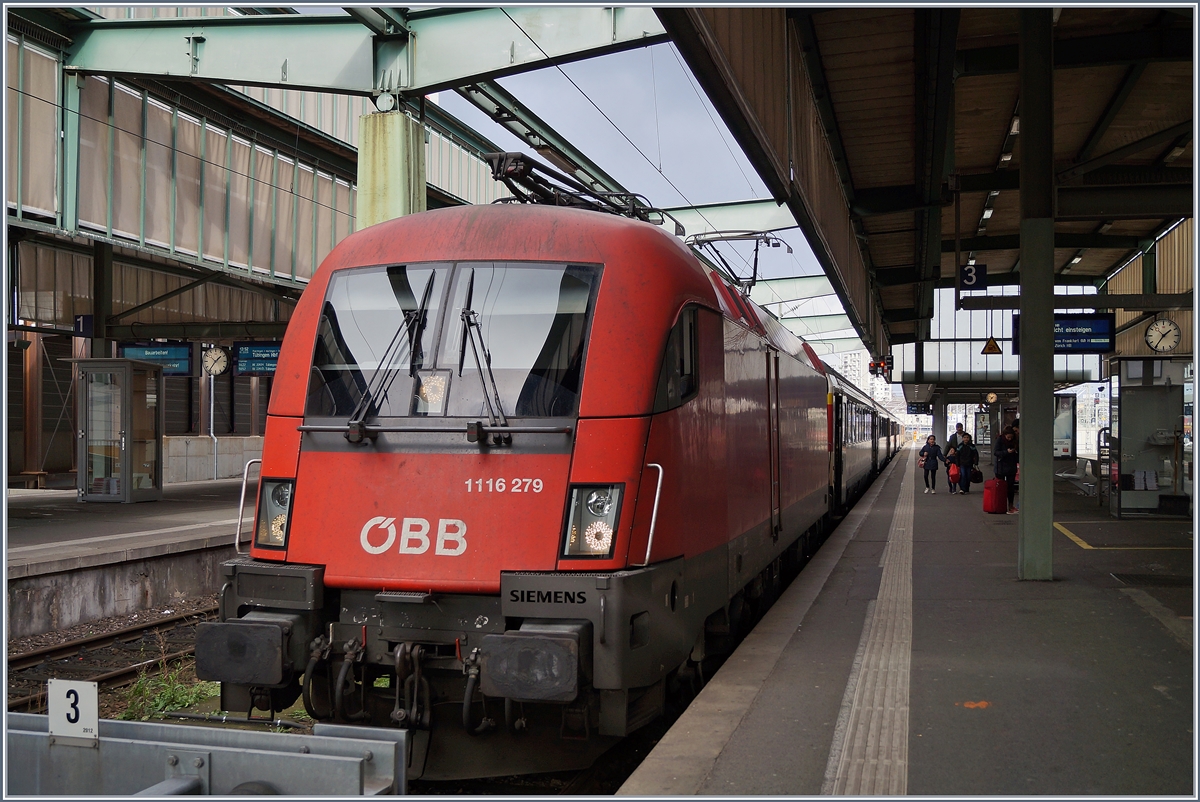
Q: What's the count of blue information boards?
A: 3